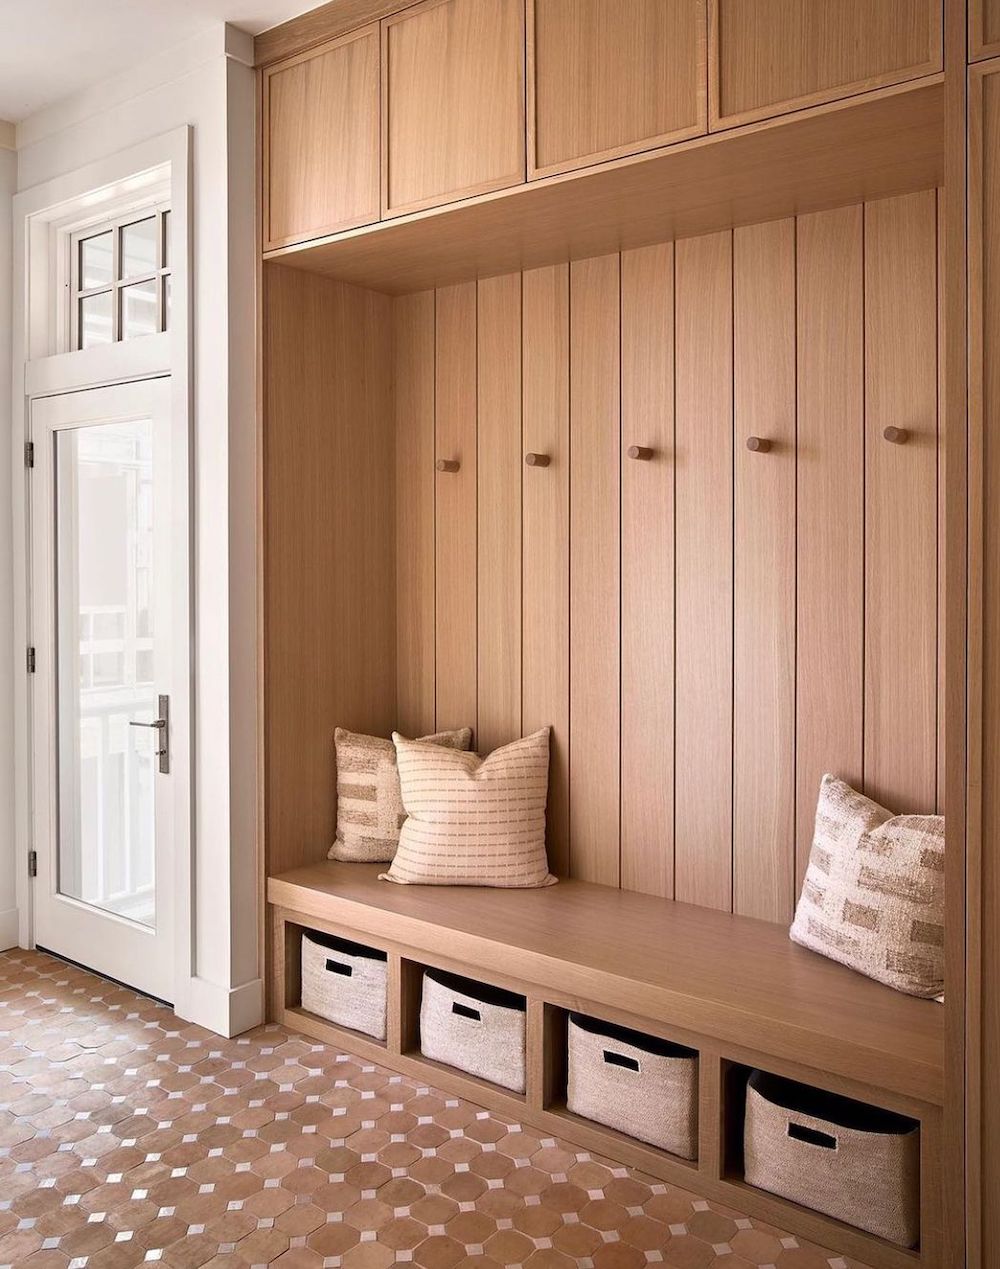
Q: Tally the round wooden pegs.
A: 5